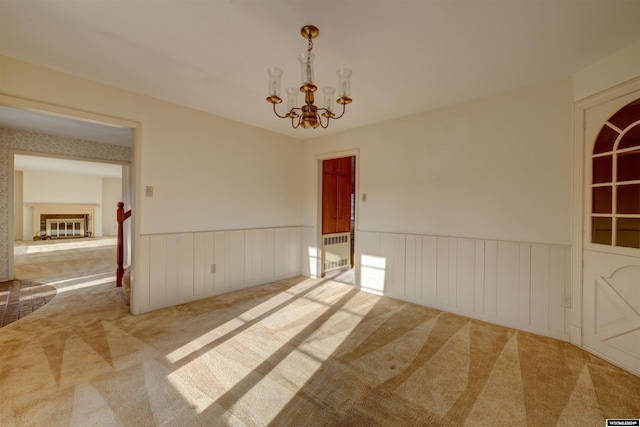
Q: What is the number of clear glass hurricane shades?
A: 5